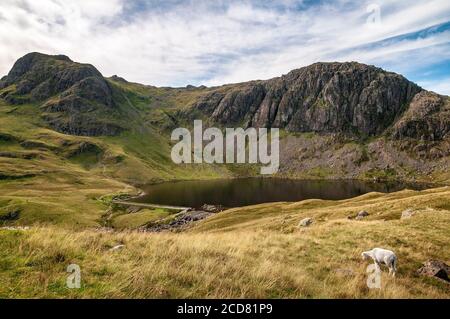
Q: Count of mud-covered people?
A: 0